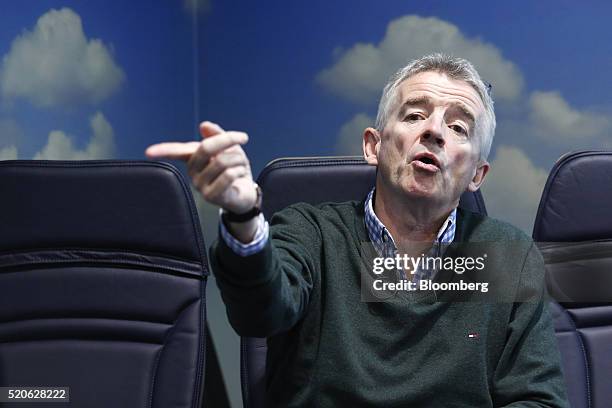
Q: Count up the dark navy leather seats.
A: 3